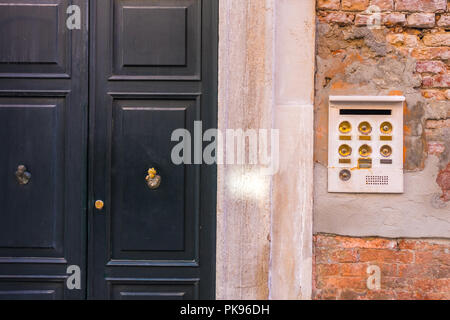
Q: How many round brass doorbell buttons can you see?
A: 6